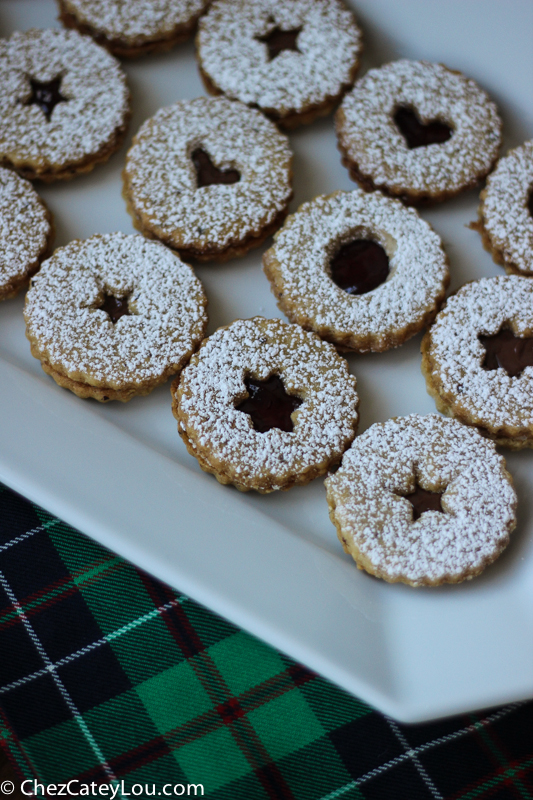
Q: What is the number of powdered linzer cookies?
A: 12